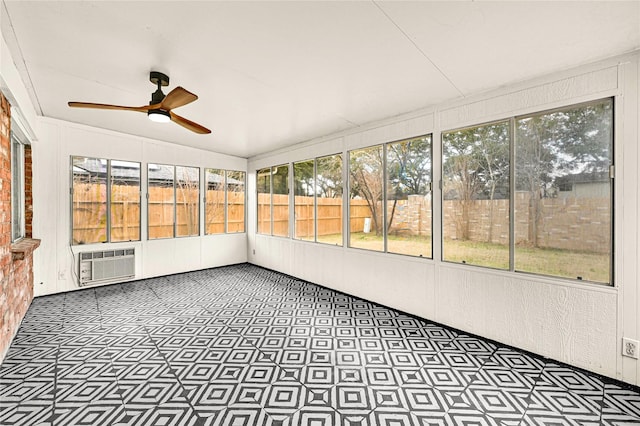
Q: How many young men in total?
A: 0